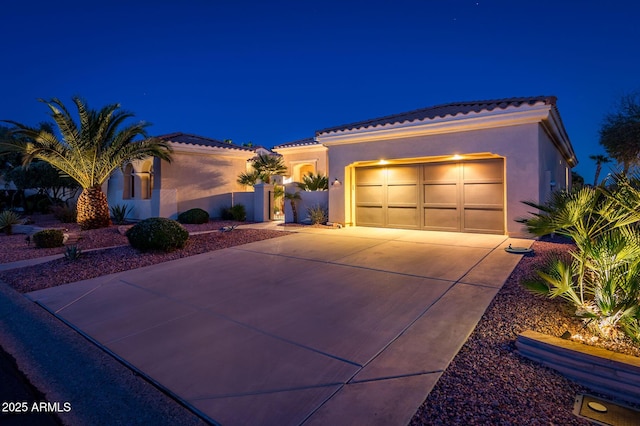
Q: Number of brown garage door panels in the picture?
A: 12